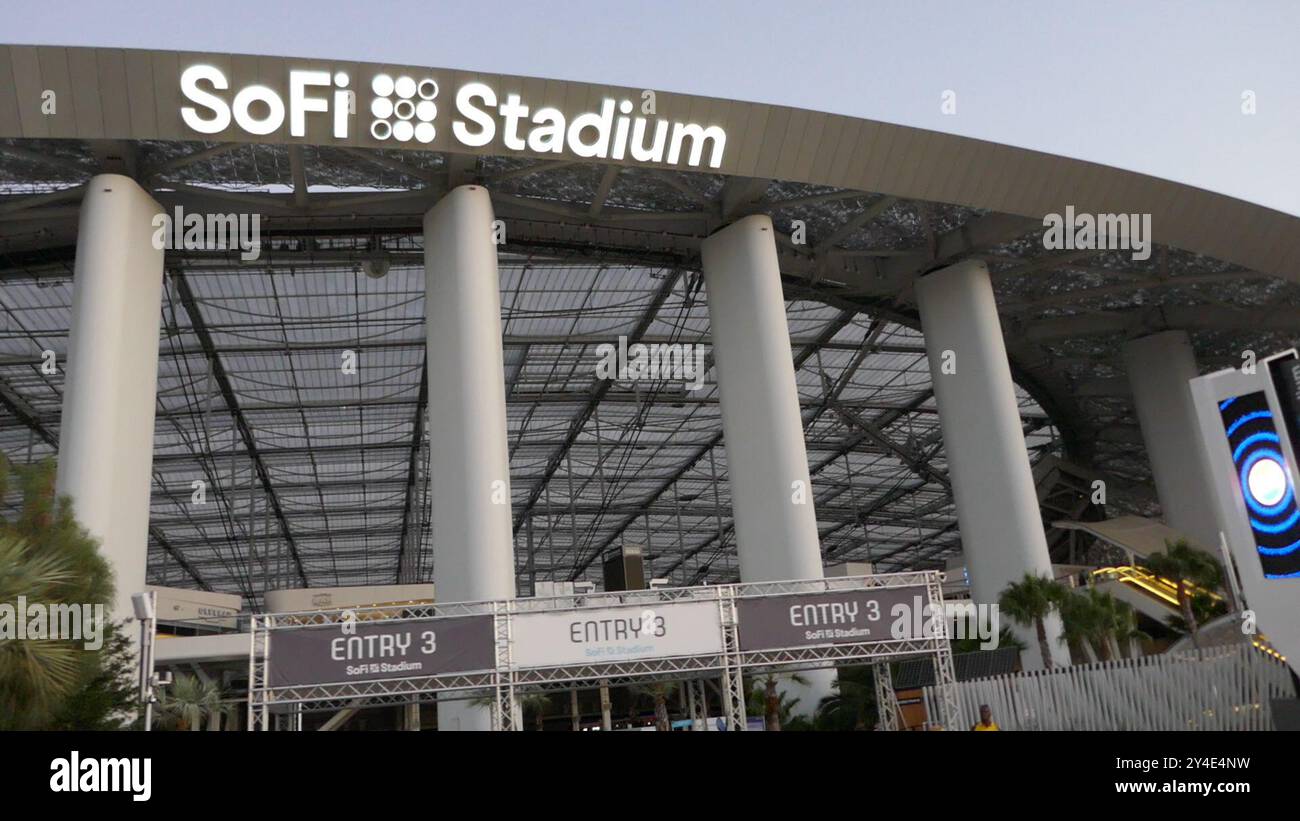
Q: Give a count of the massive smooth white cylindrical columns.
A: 5